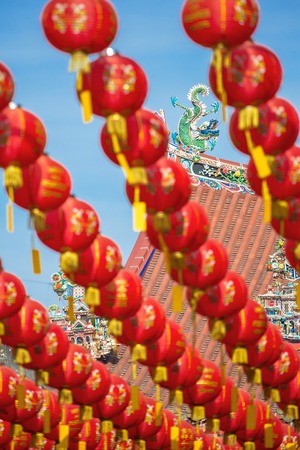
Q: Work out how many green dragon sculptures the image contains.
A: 1